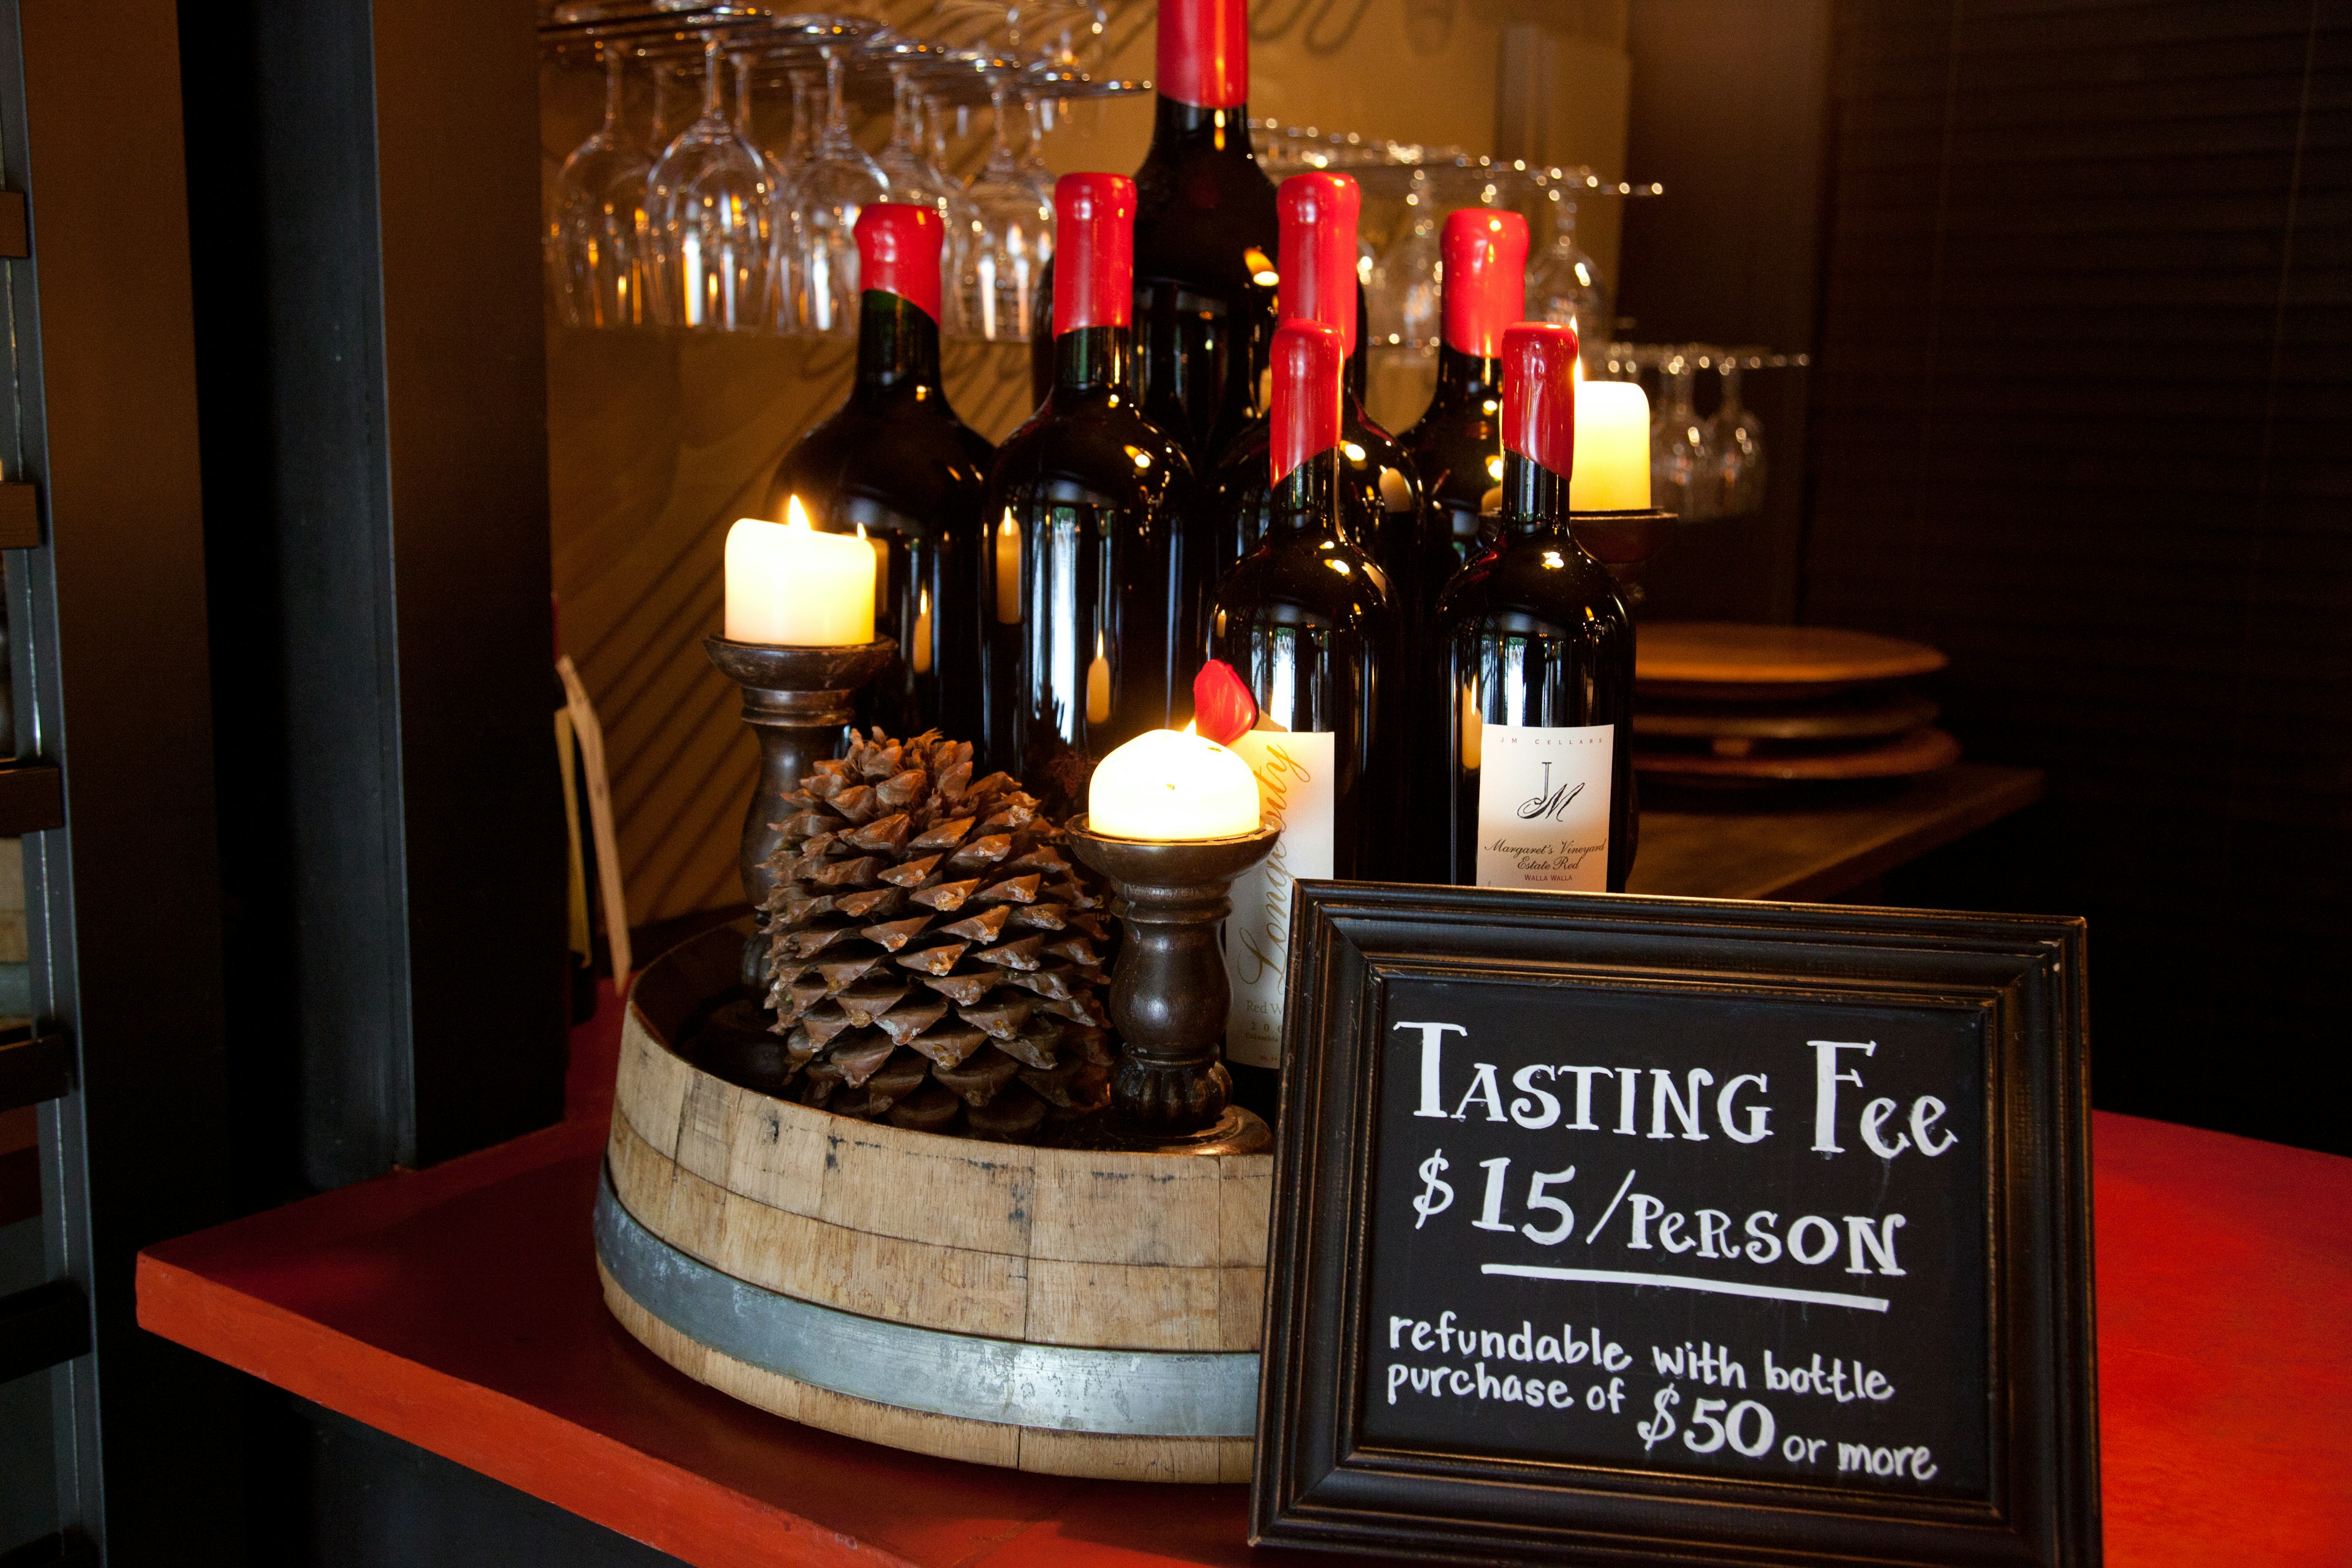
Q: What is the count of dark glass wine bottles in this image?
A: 7